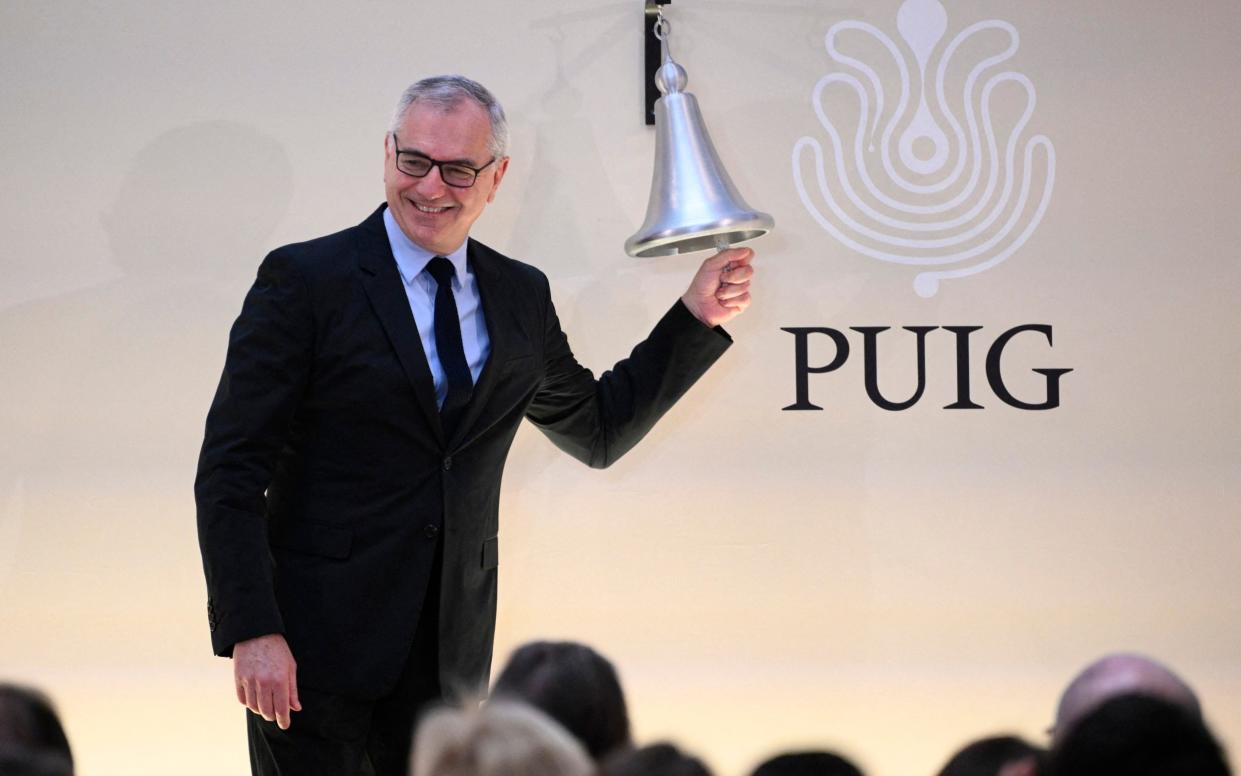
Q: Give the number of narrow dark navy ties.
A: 1